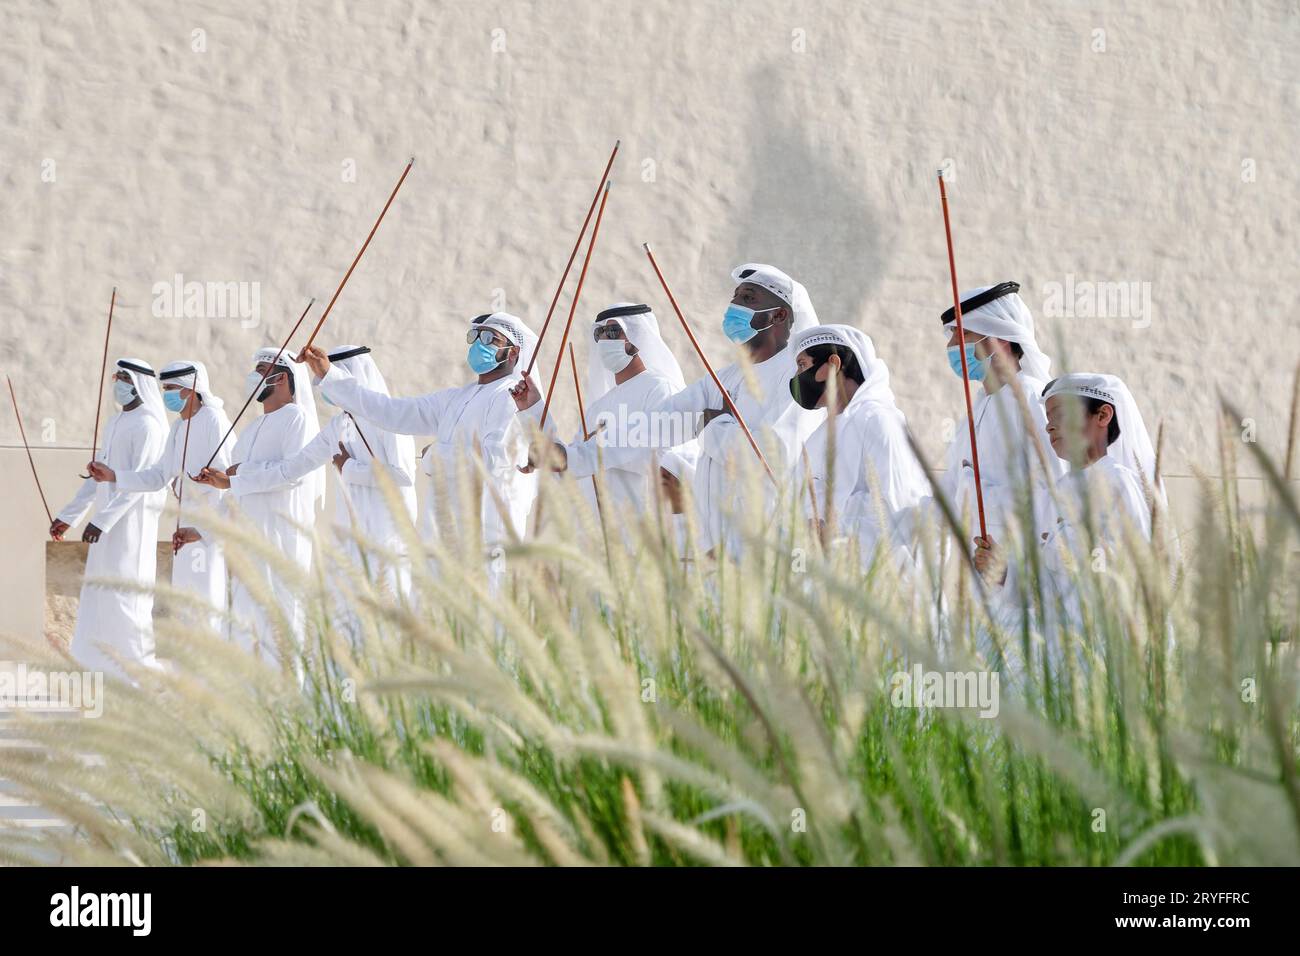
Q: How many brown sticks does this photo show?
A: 11